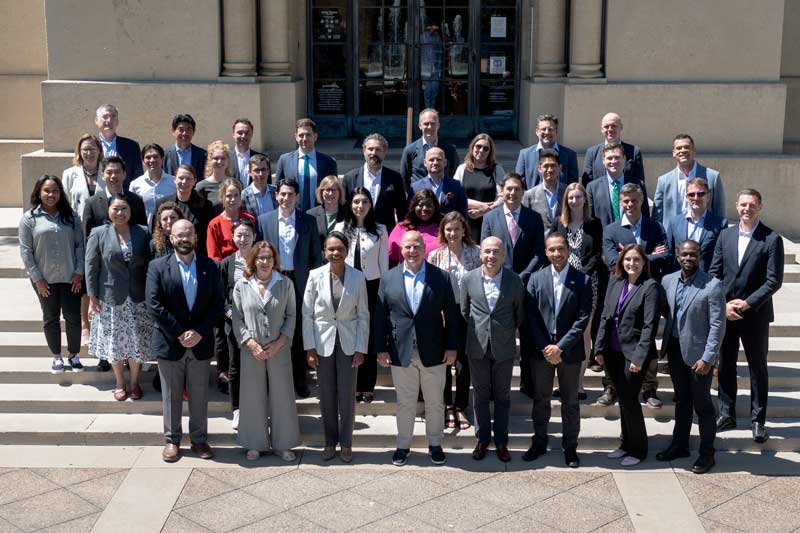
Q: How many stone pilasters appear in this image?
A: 4